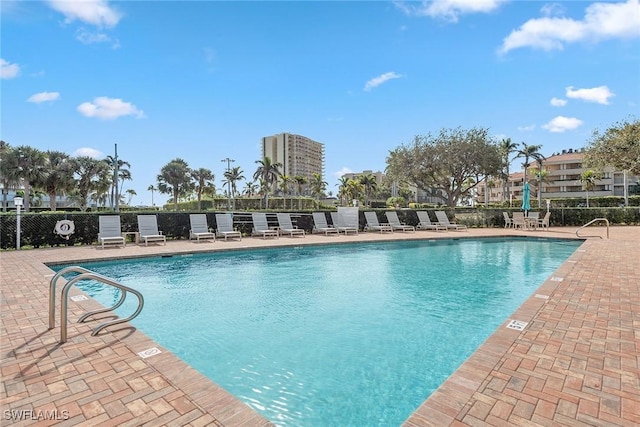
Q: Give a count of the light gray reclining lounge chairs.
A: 12